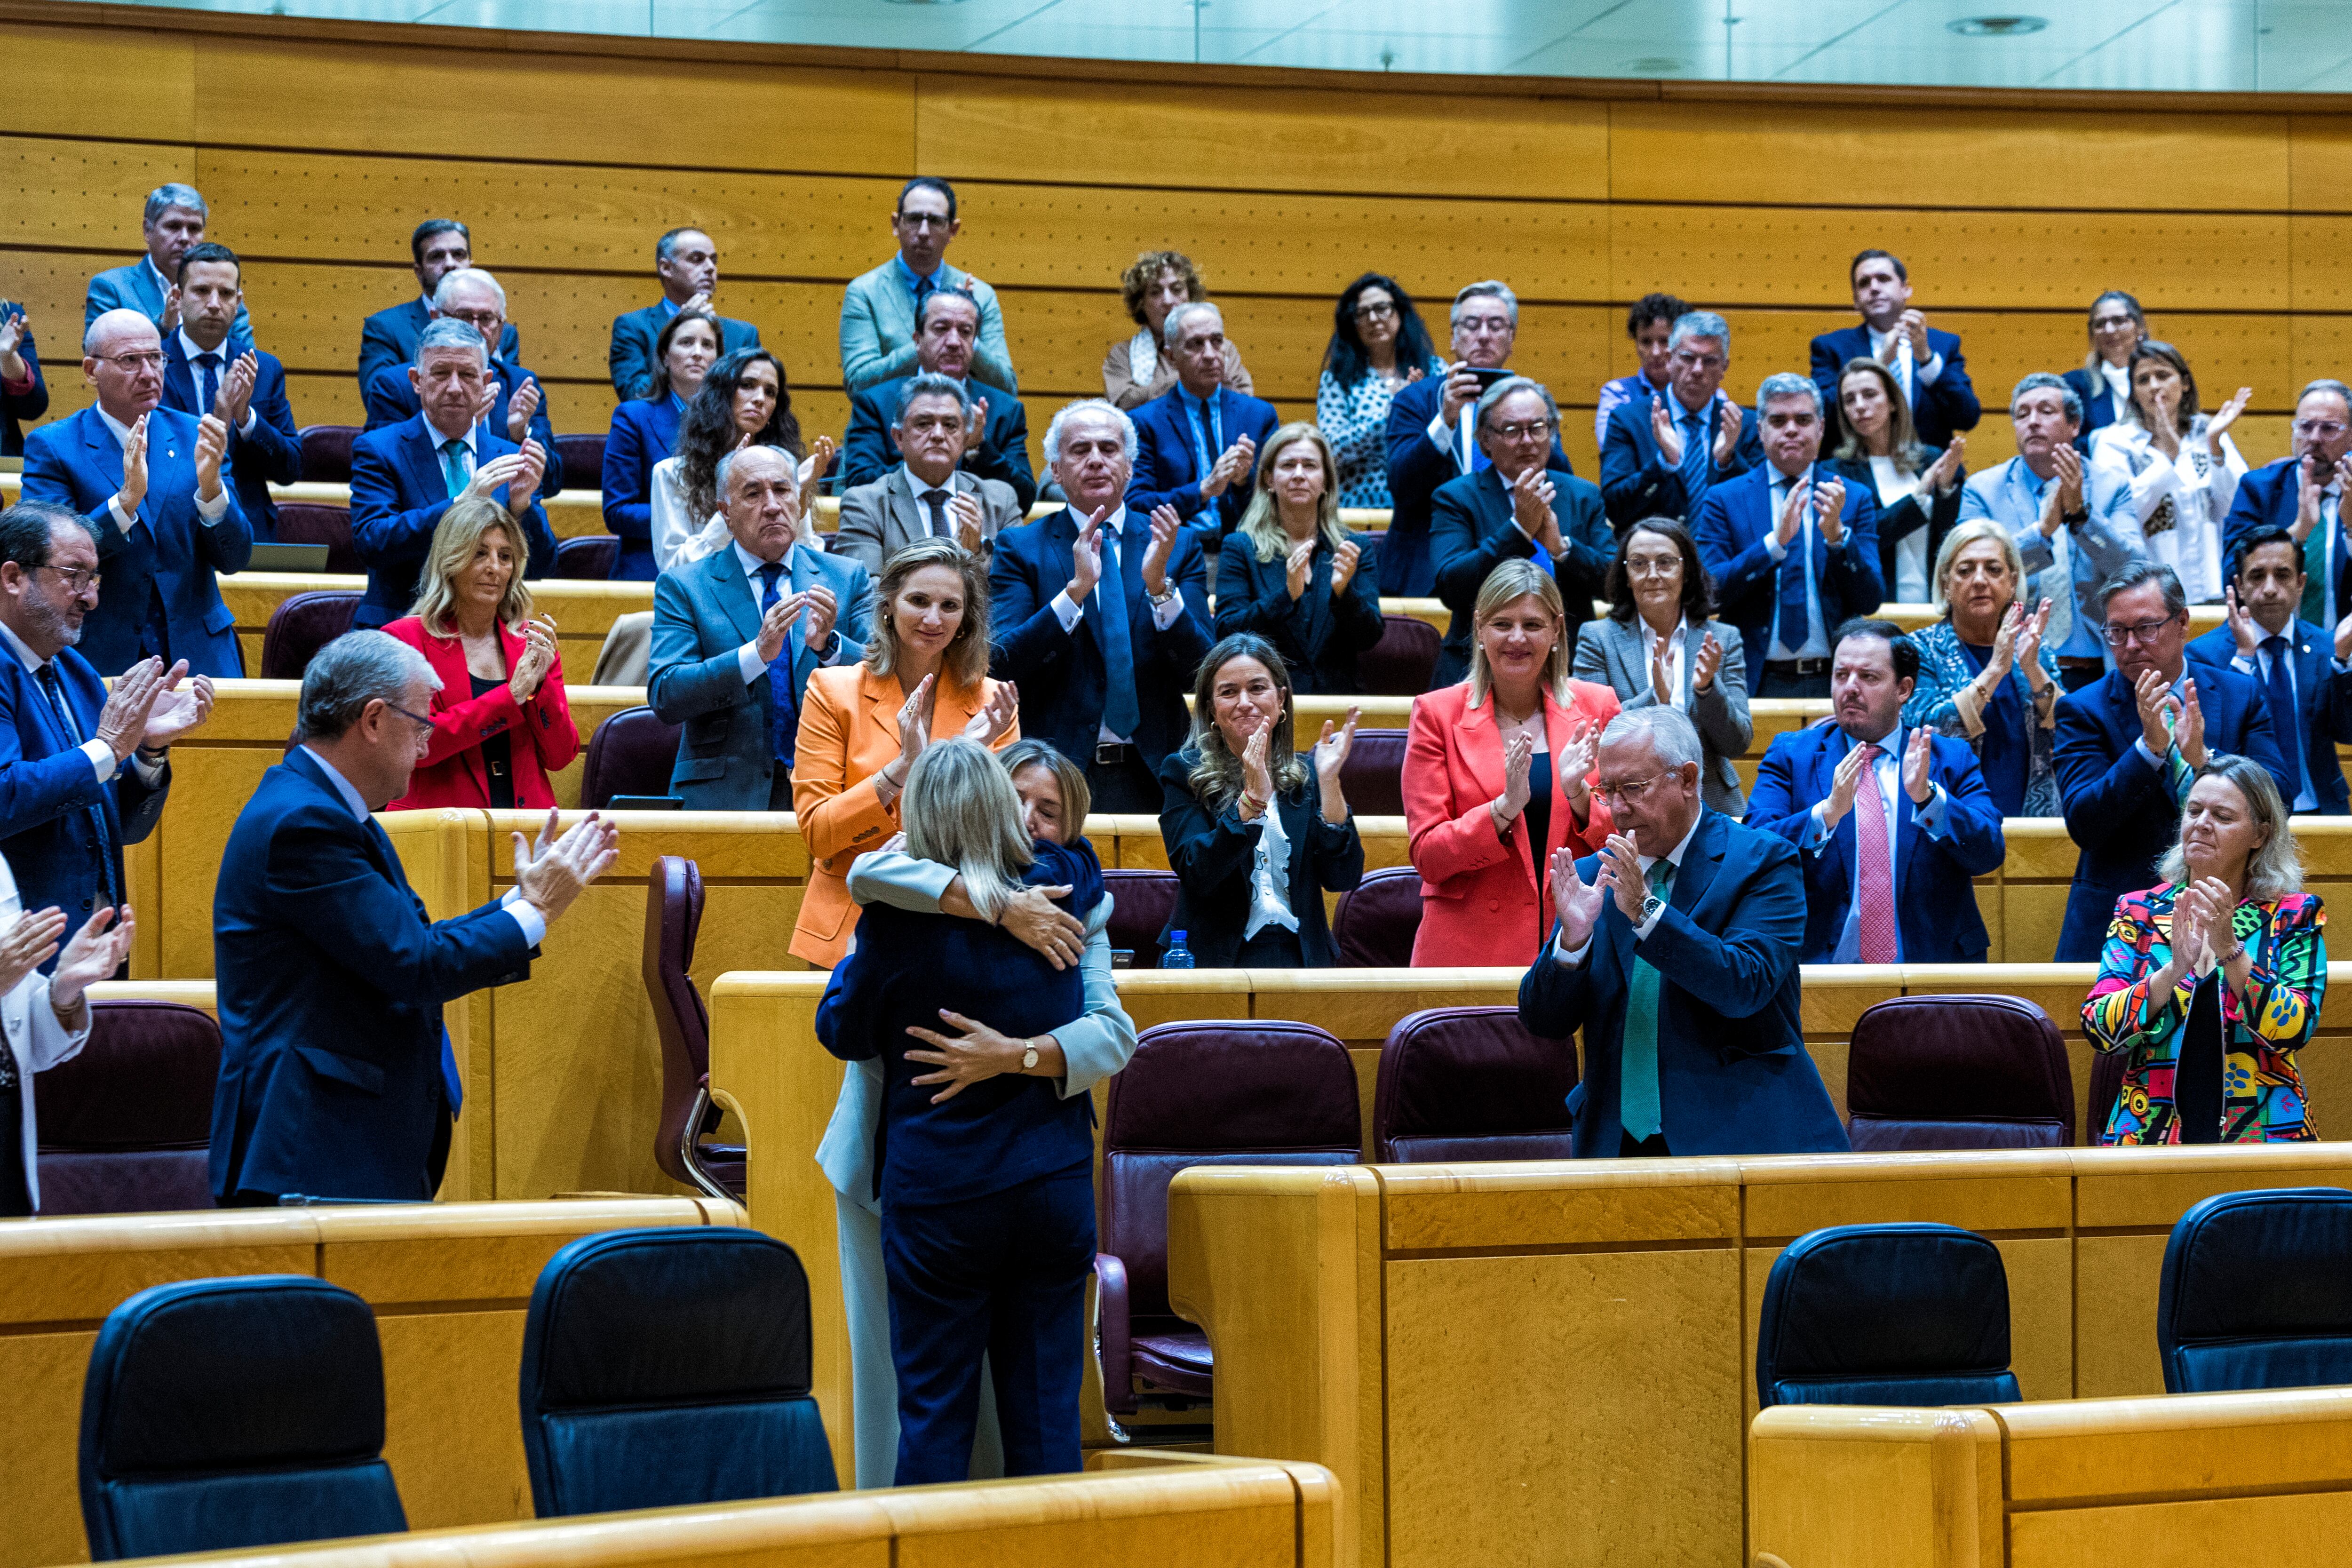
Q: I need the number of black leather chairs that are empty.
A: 4